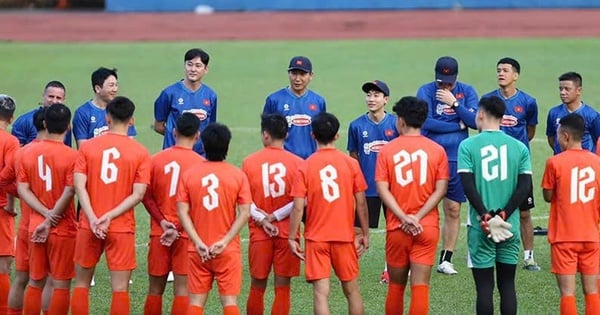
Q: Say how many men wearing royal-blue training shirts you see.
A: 8